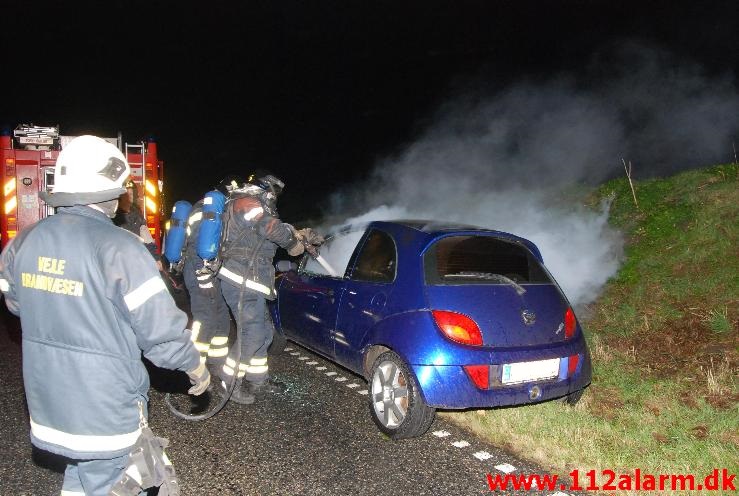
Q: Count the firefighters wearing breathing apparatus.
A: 2